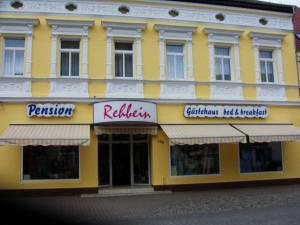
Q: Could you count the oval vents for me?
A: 6